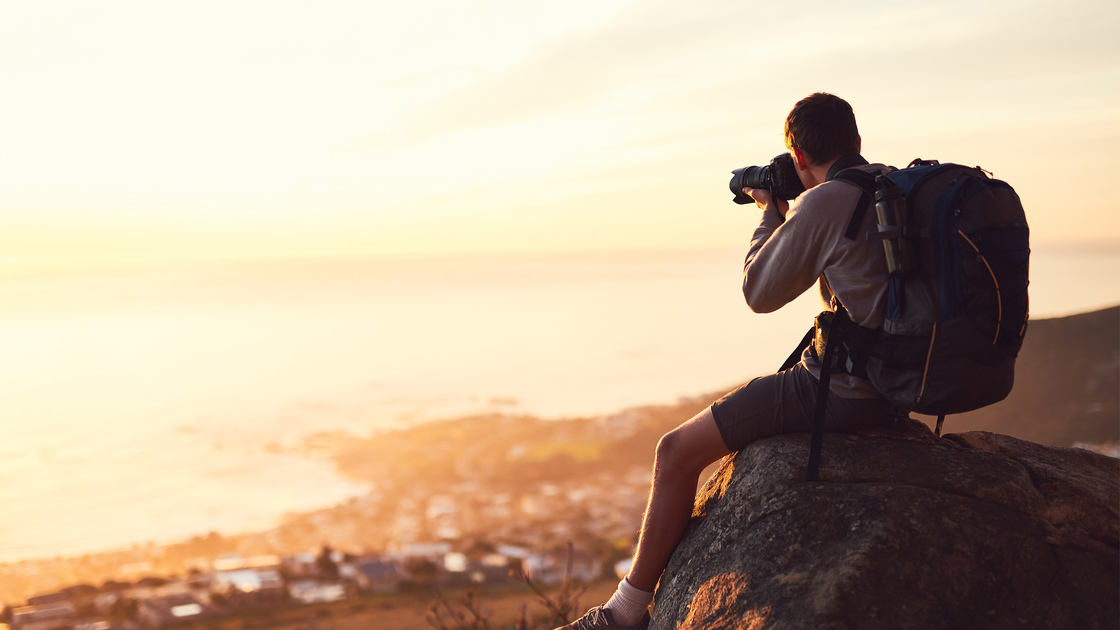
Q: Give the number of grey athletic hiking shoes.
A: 1